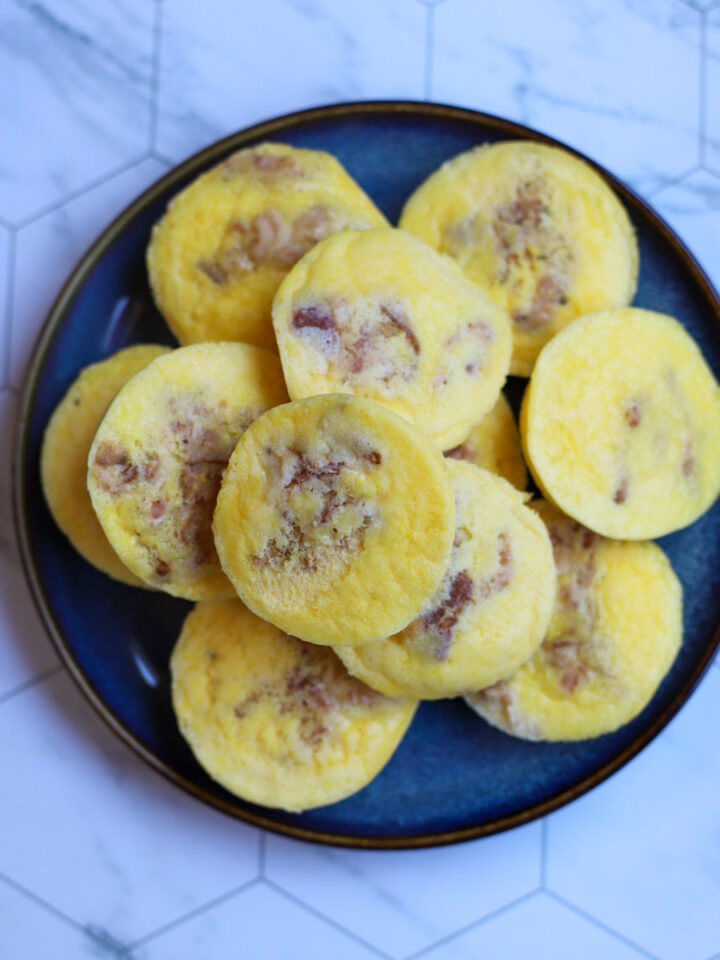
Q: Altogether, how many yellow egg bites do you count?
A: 11